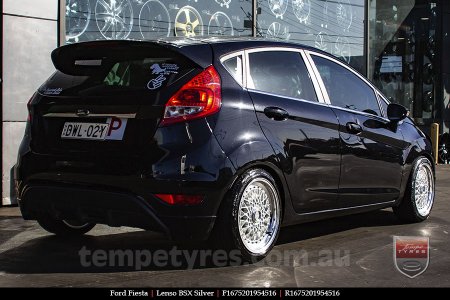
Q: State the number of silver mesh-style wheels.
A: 2